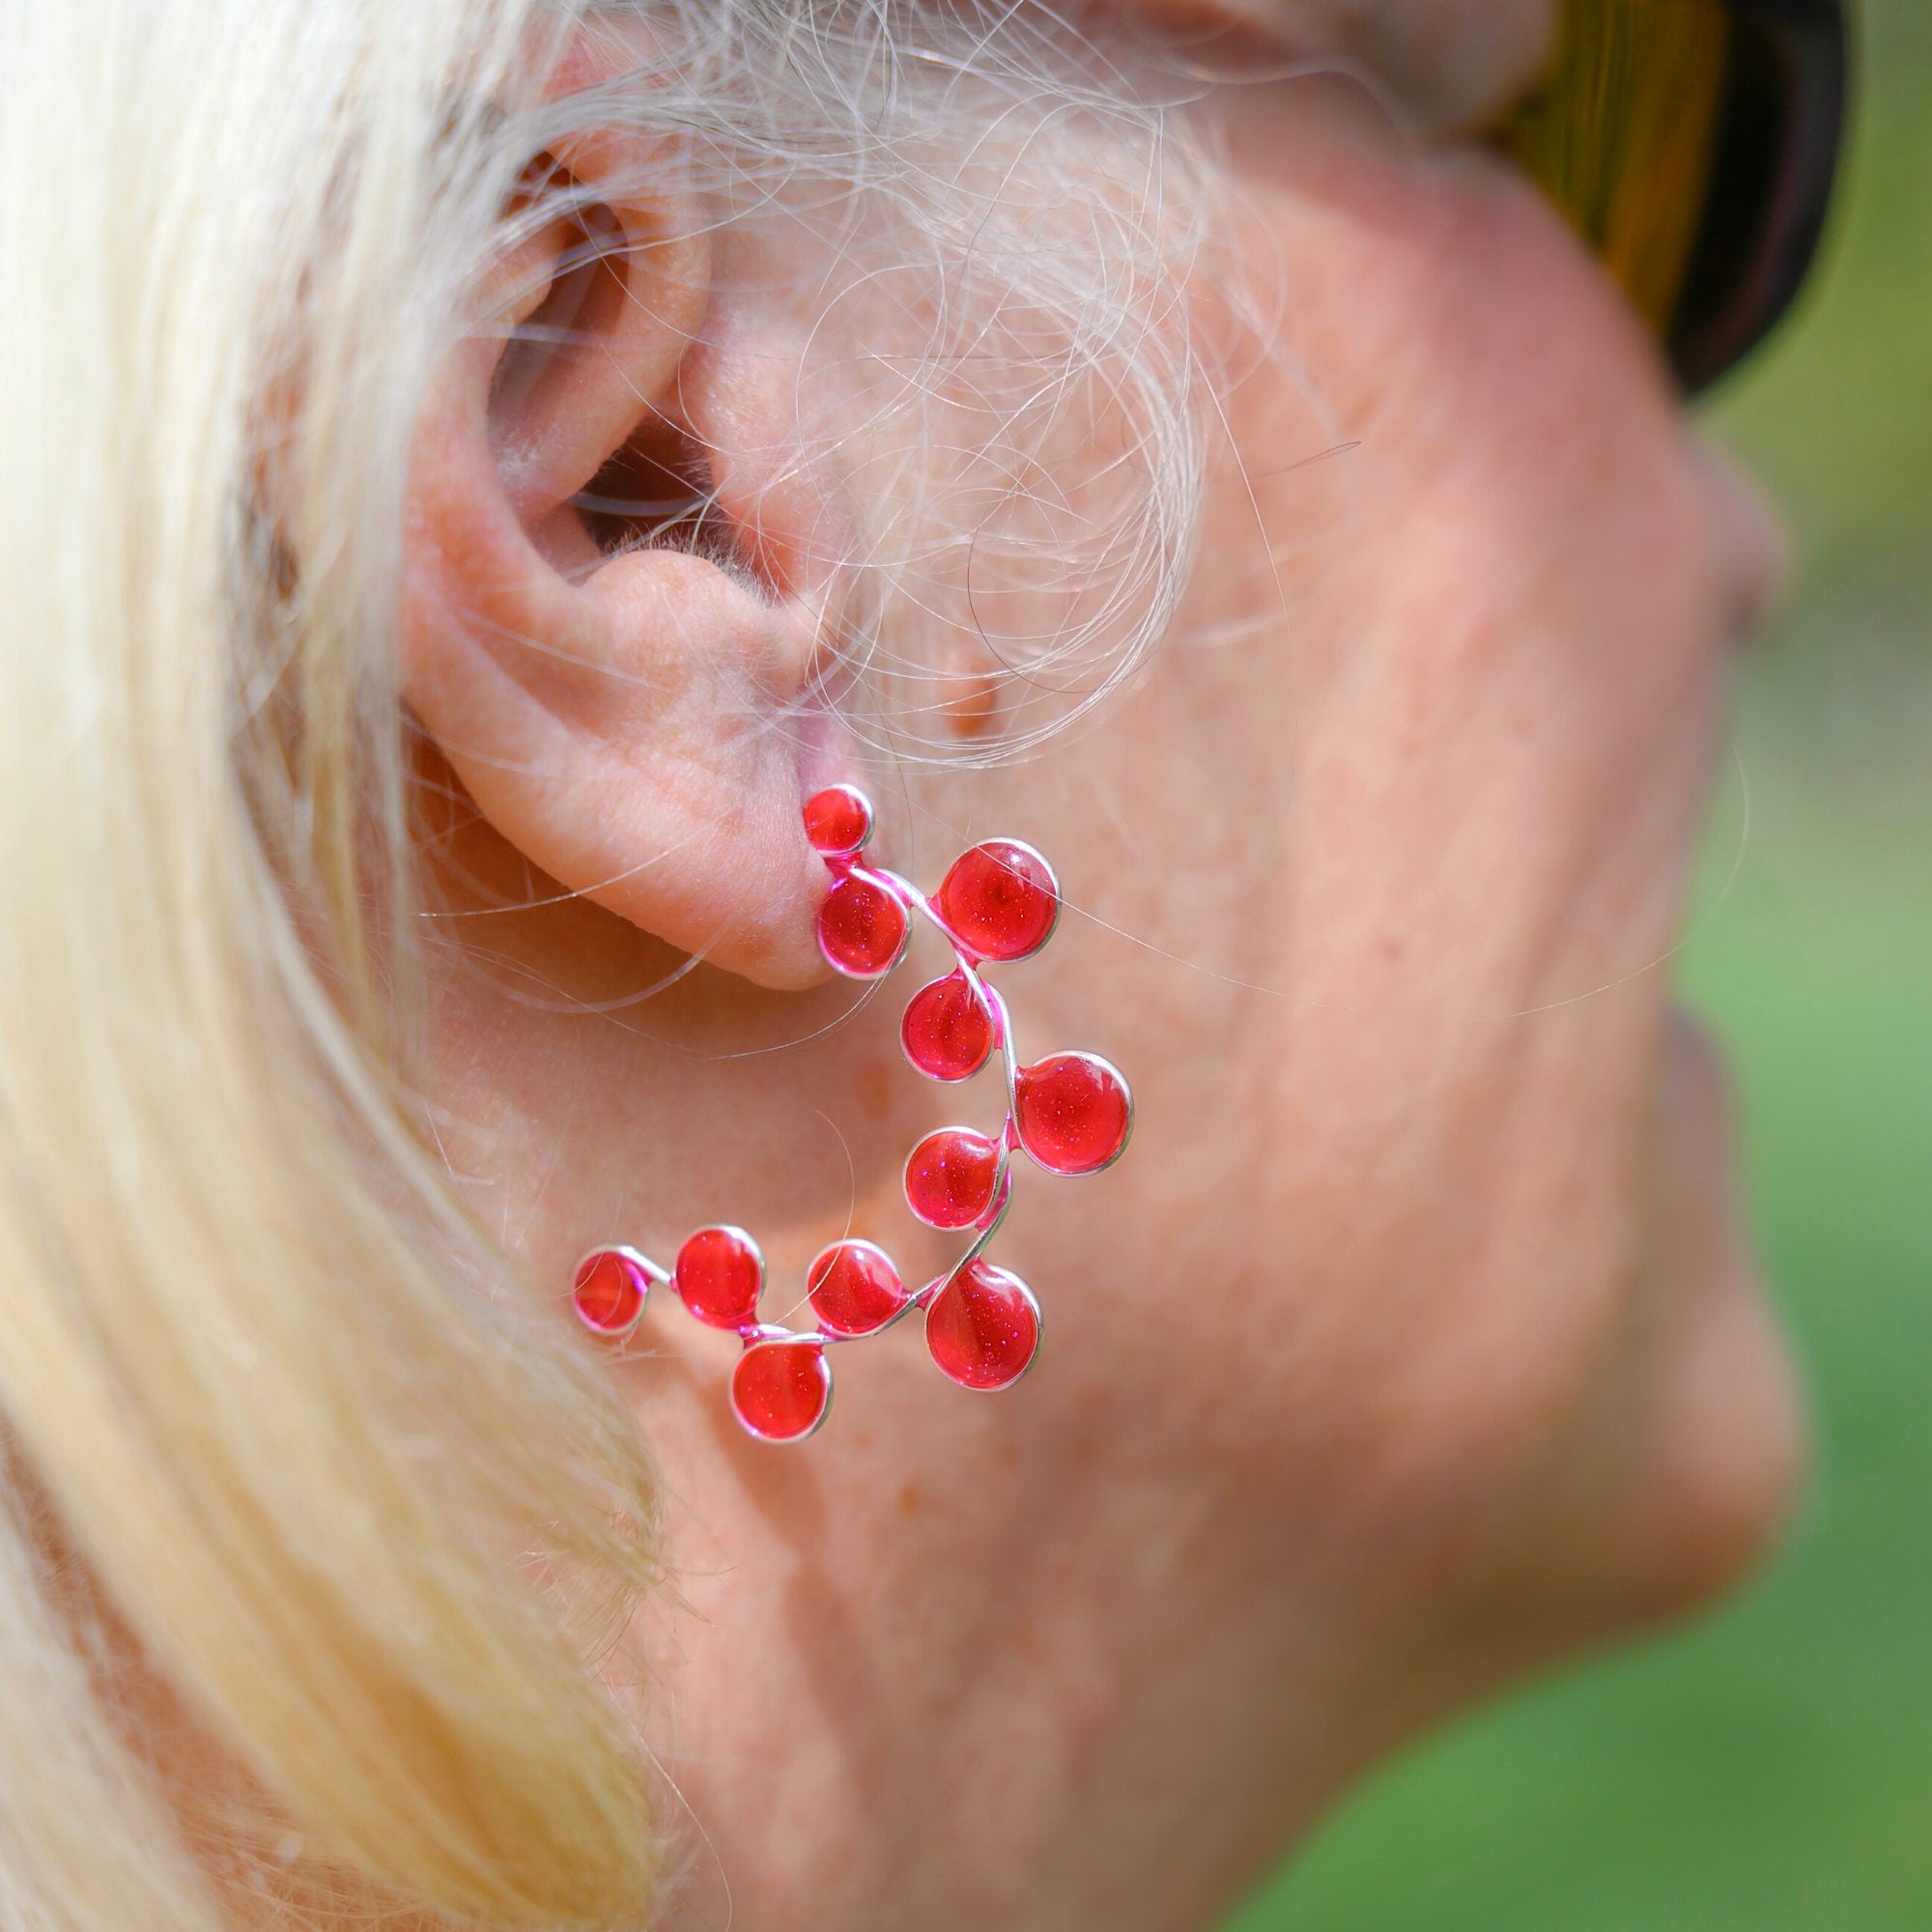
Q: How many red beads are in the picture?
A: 11